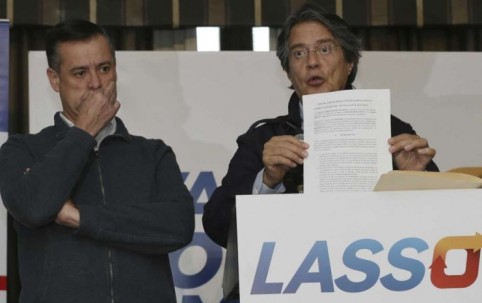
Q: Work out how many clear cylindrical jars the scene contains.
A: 0